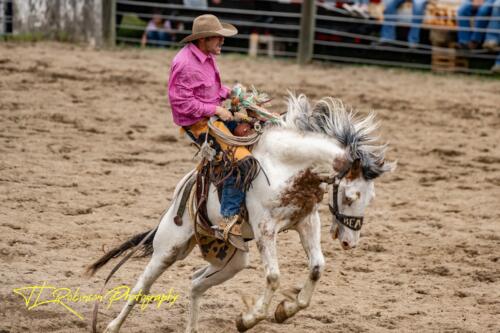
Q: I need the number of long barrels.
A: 0